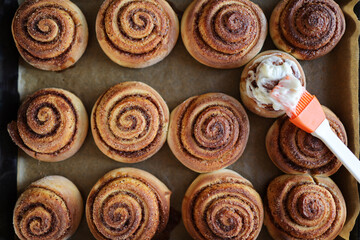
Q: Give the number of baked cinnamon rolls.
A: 13